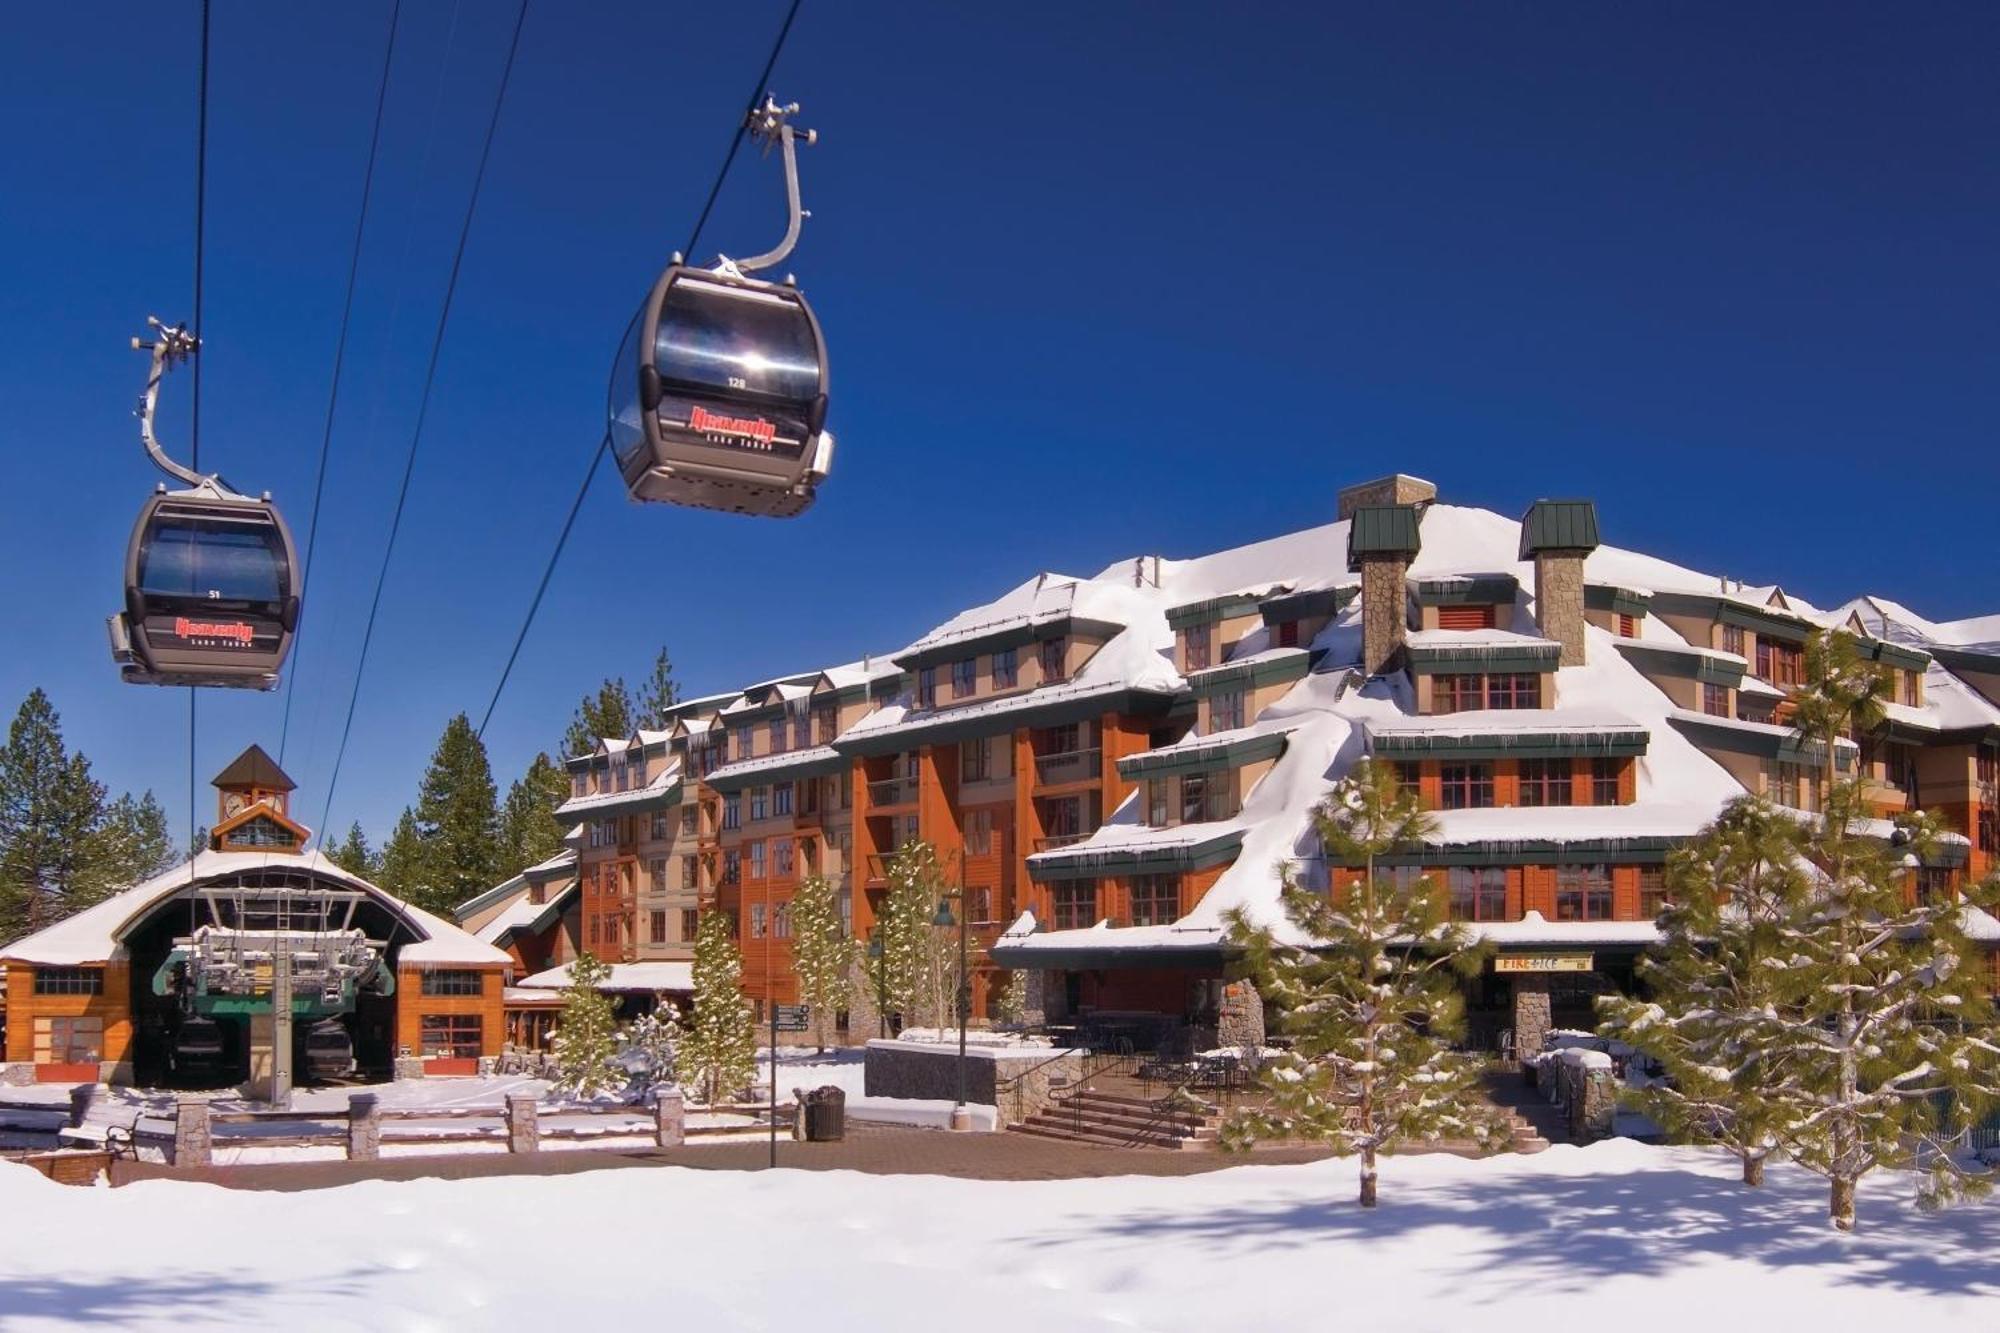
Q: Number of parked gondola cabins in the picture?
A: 2